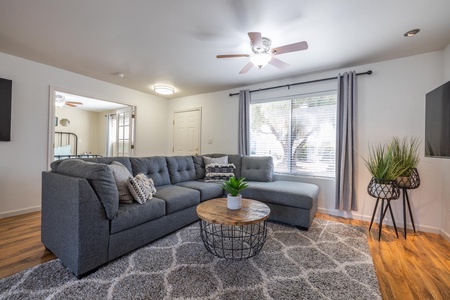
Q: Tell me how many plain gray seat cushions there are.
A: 4